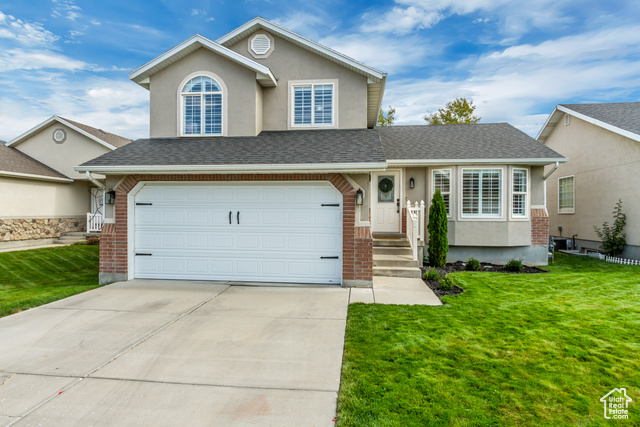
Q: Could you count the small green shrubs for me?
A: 4